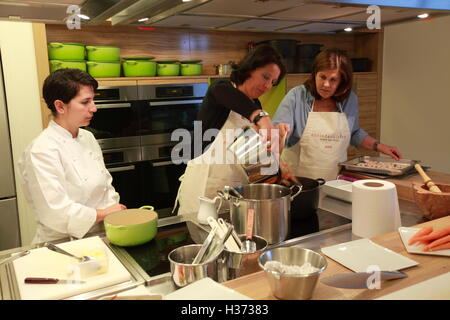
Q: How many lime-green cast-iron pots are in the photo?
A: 8